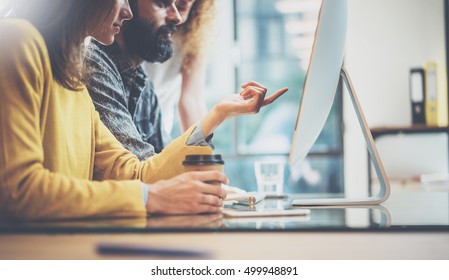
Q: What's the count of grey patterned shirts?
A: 1